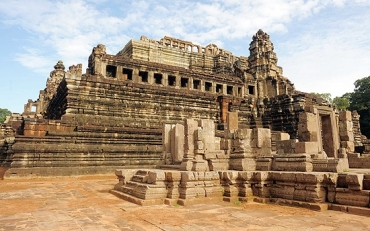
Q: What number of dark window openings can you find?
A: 12